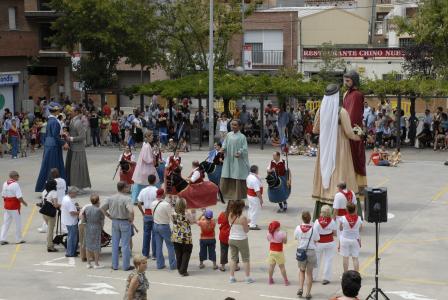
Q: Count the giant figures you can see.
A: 6